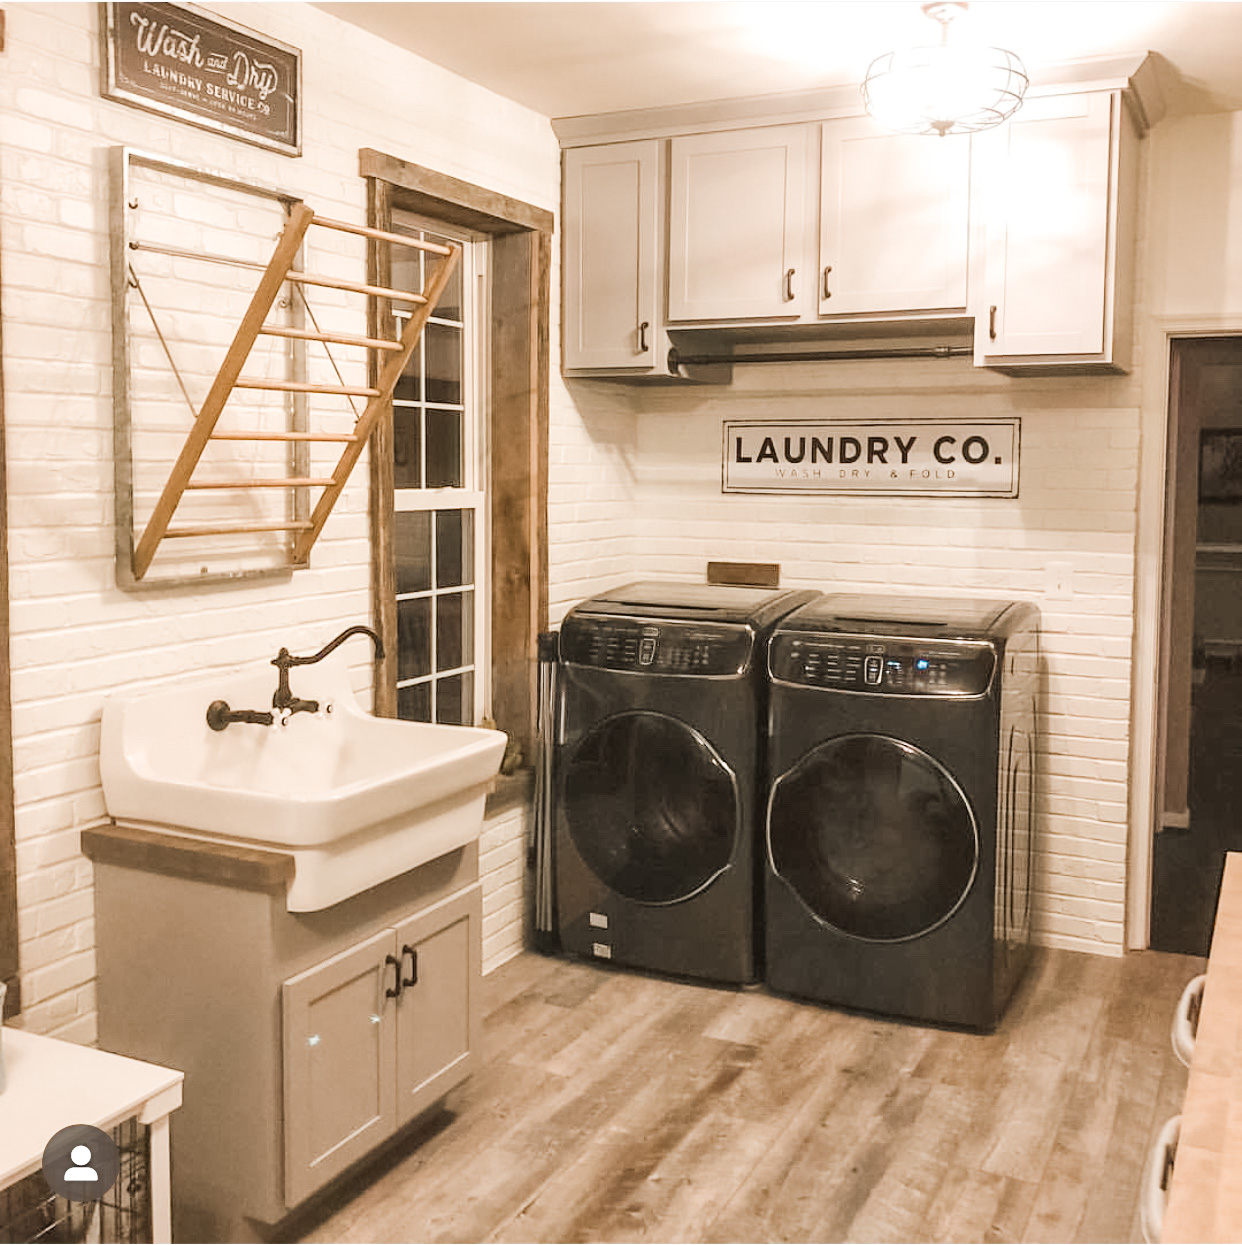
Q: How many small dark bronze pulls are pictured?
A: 6